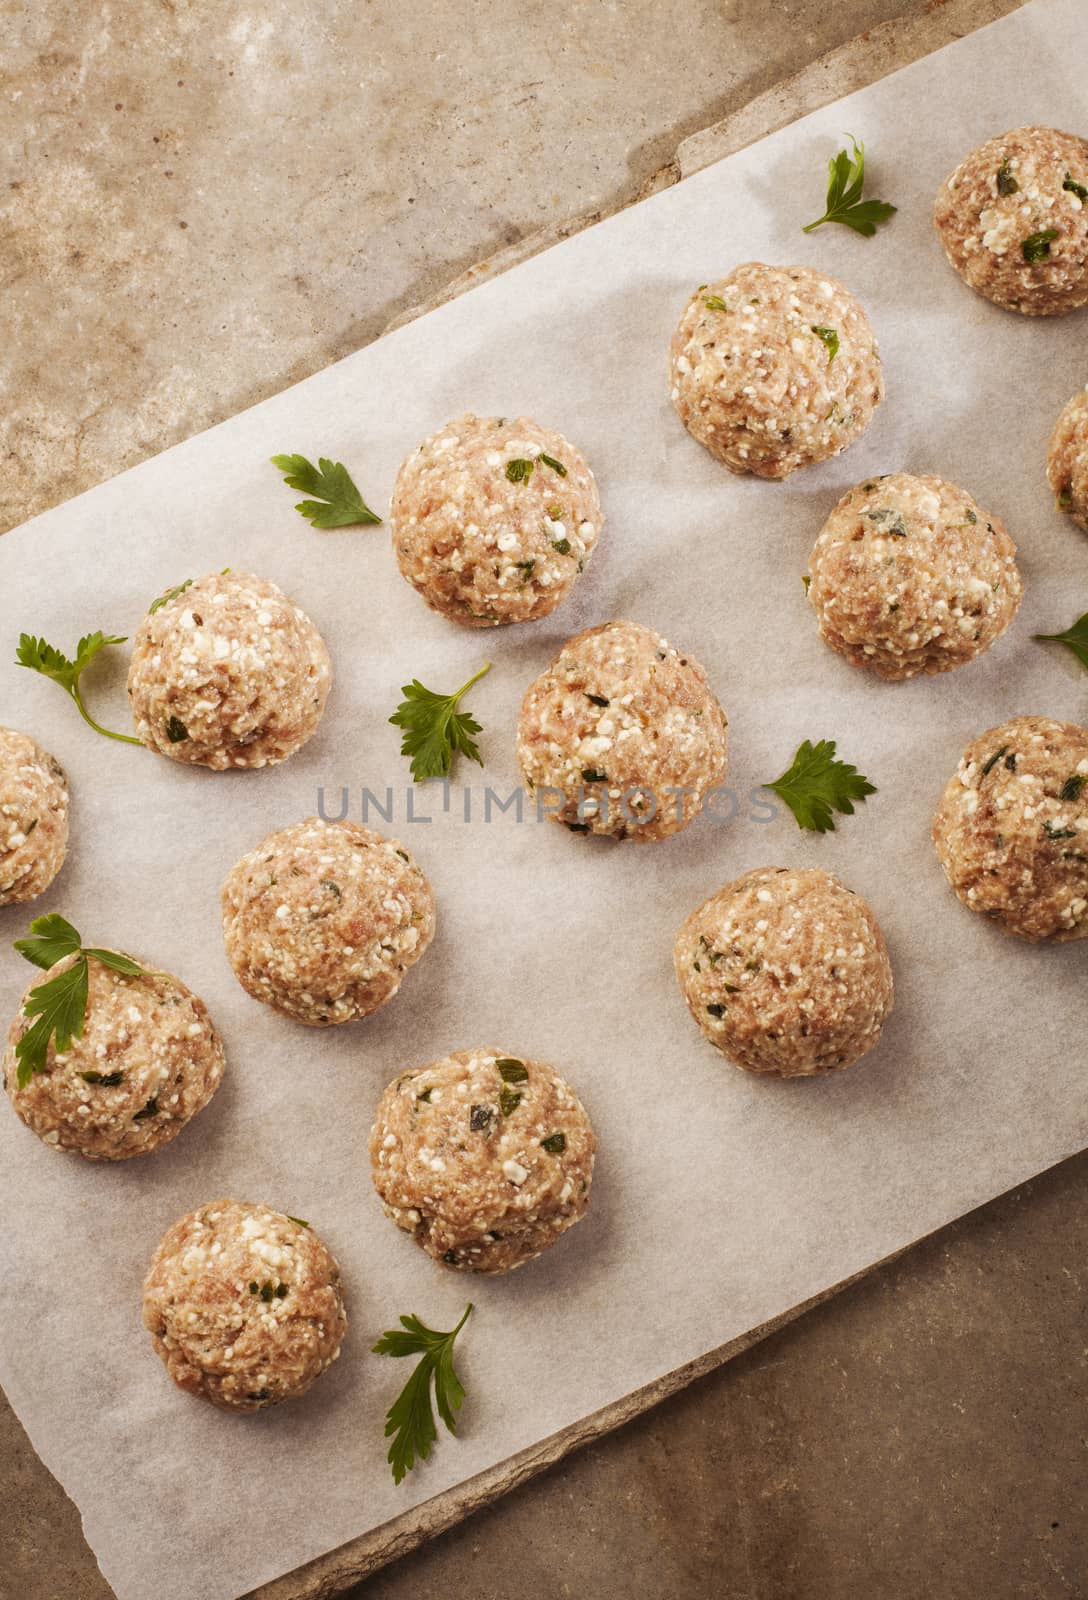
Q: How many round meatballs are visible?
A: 14